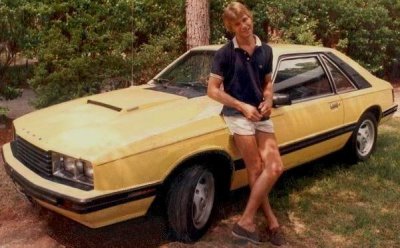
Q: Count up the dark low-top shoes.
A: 2